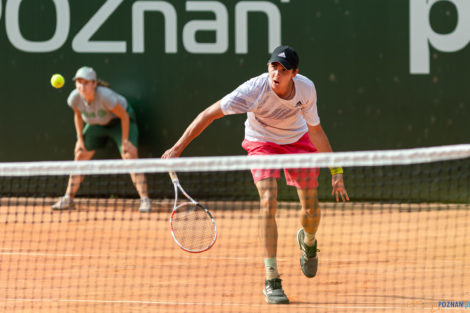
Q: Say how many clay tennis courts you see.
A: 1